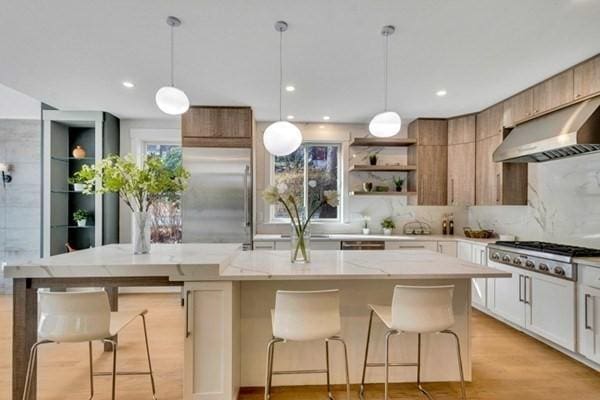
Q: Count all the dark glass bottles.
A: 2